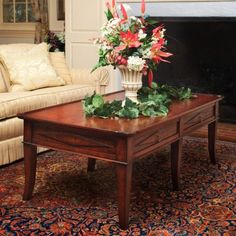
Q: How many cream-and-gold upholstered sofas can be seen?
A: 1